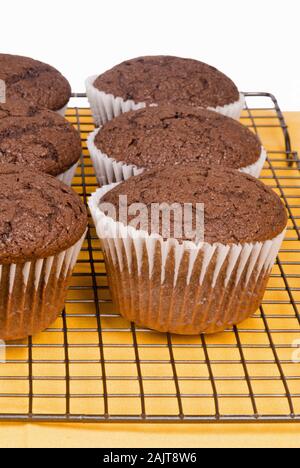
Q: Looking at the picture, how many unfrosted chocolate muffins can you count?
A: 6